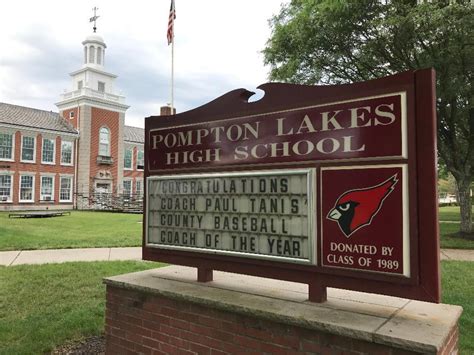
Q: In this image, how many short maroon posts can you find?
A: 2